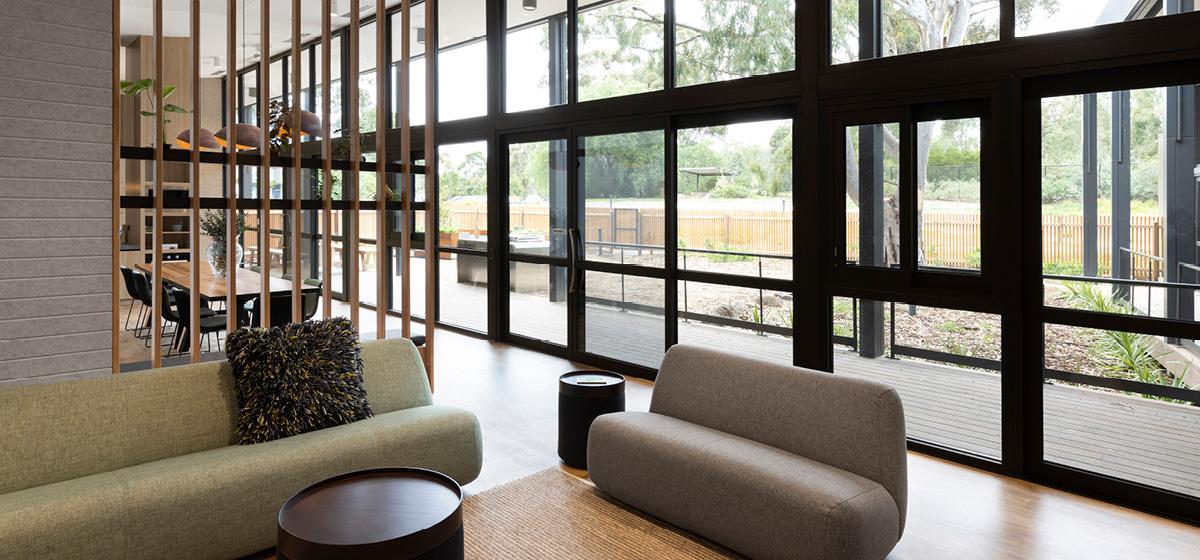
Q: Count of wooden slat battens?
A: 11